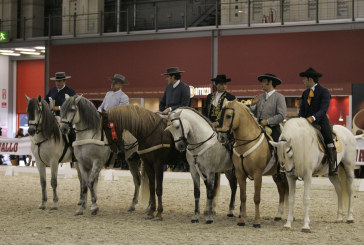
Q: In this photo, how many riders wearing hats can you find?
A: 6